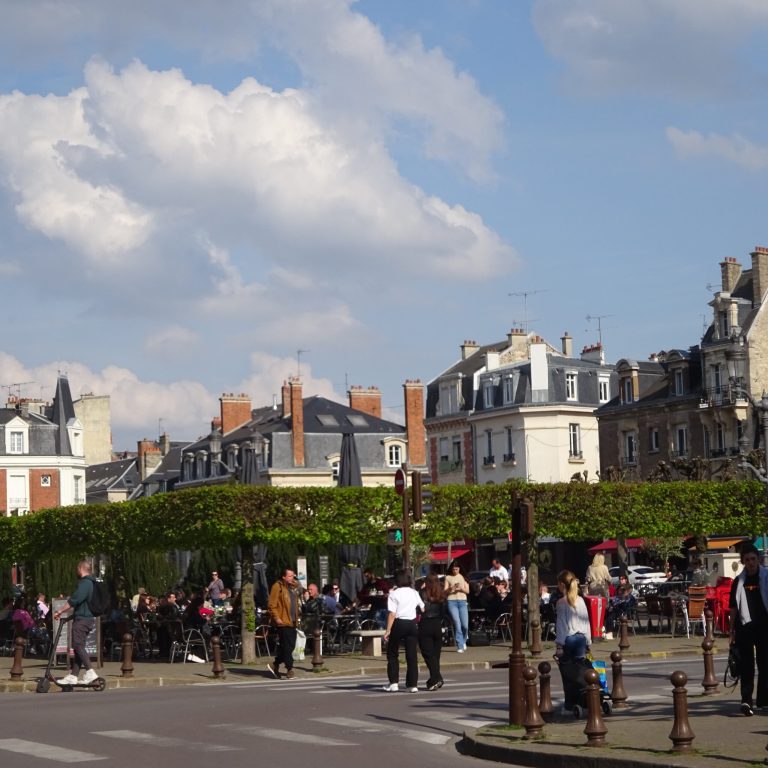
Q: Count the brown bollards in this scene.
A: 13